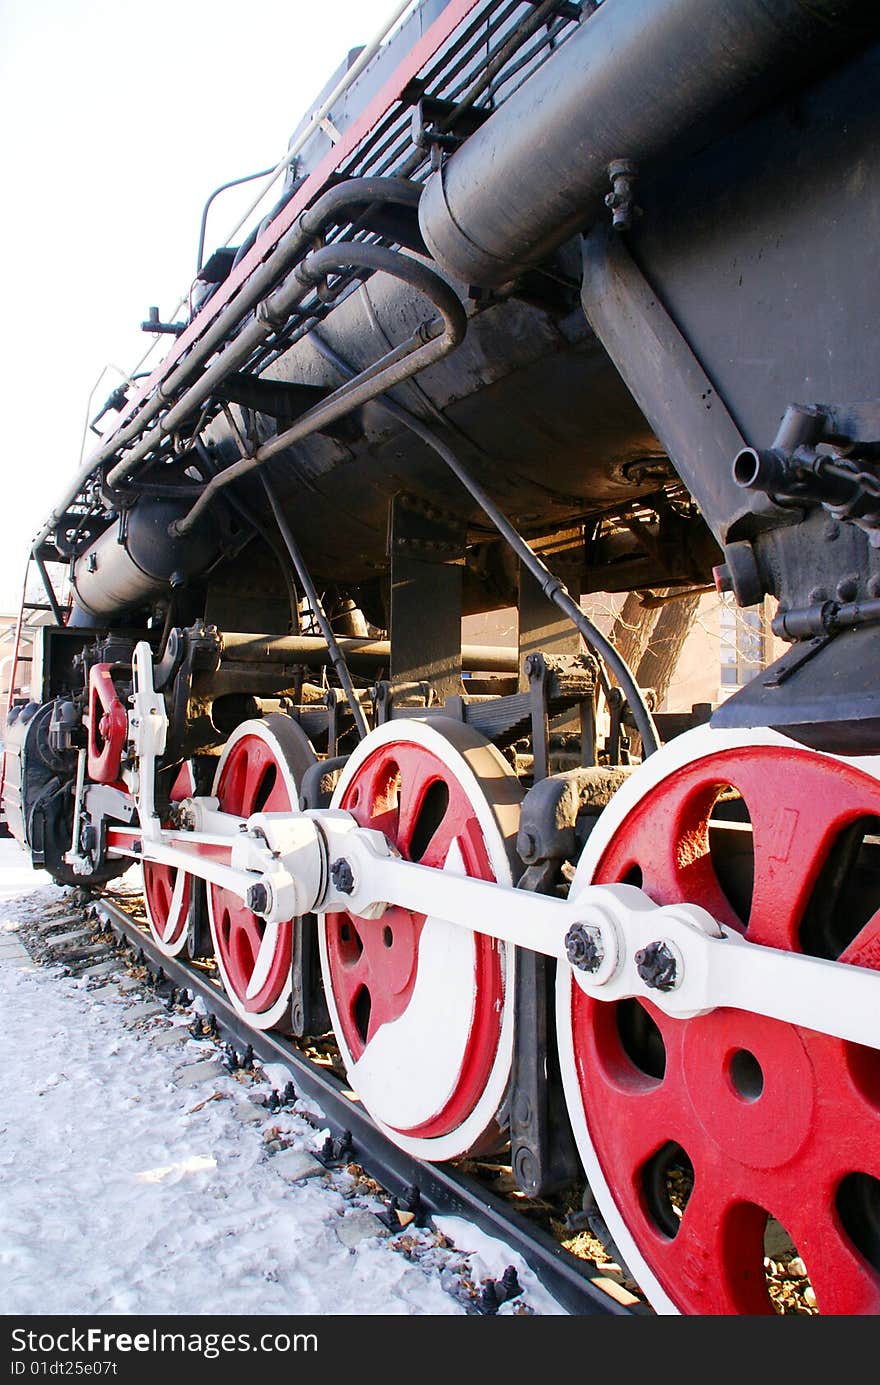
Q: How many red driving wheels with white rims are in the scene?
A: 4